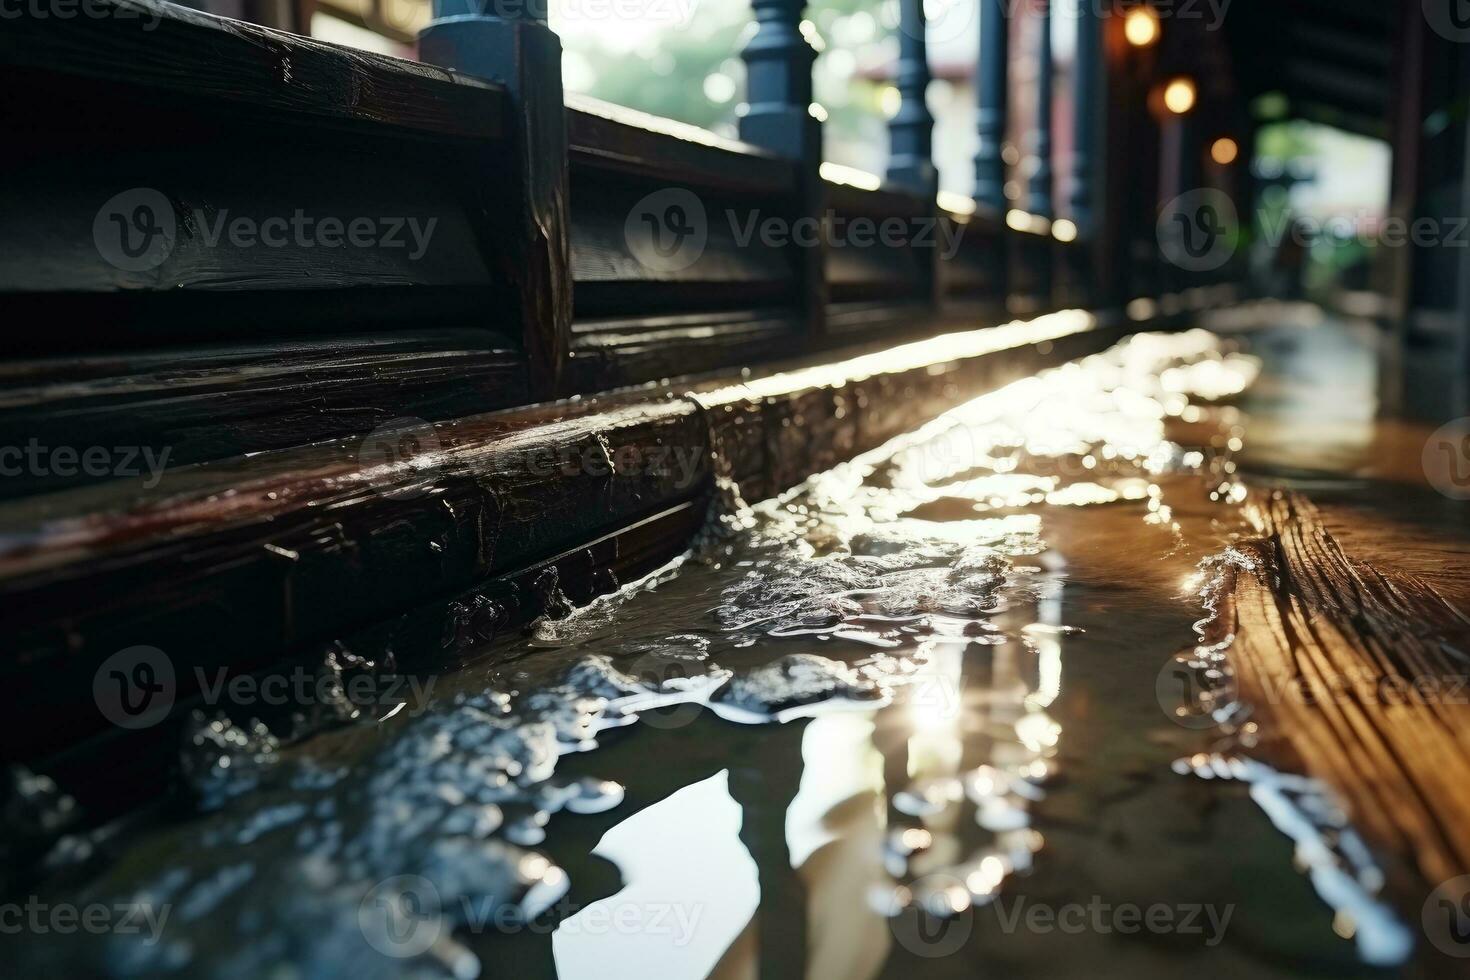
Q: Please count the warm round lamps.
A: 3